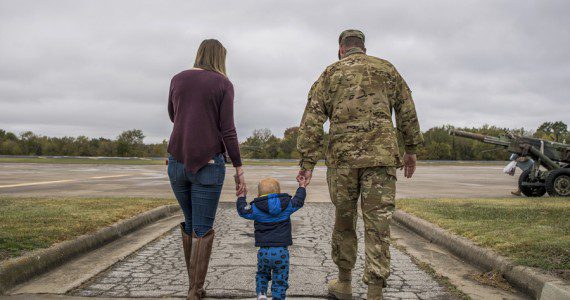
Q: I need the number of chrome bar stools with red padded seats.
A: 0